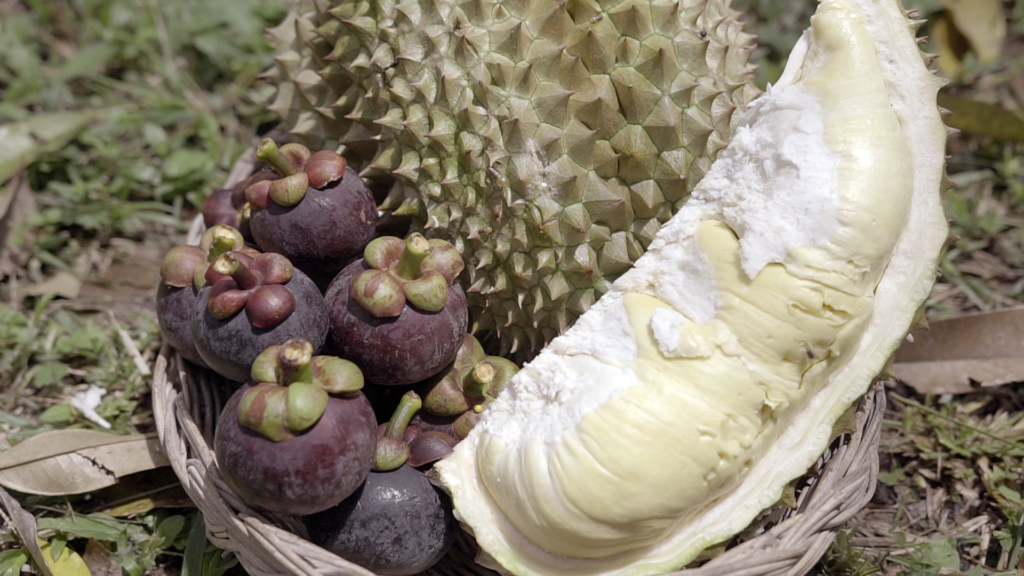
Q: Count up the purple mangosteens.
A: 8